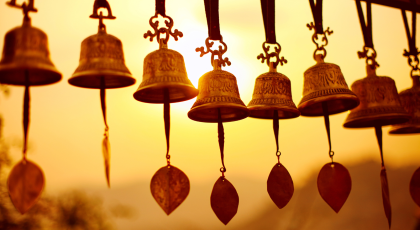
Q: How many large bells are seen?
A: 8